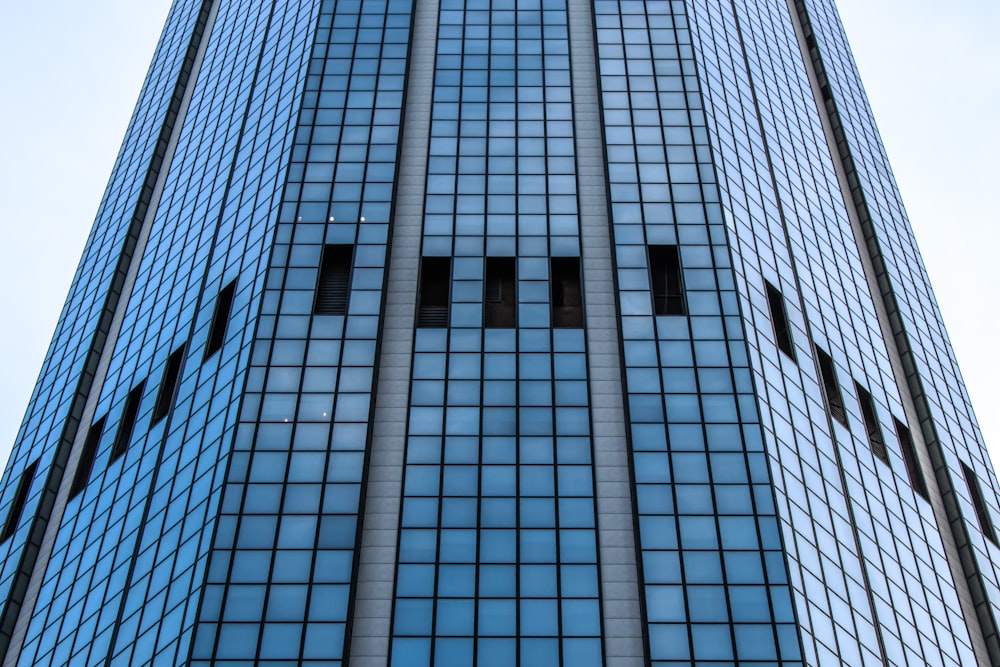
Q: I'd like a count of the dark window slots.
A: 15